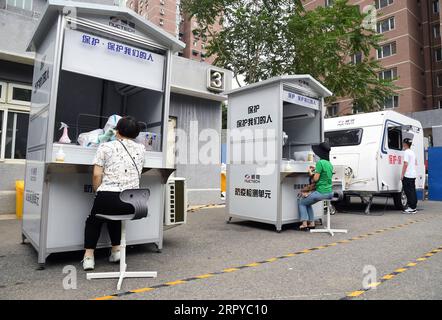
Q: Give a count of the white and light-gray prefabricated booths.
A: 2